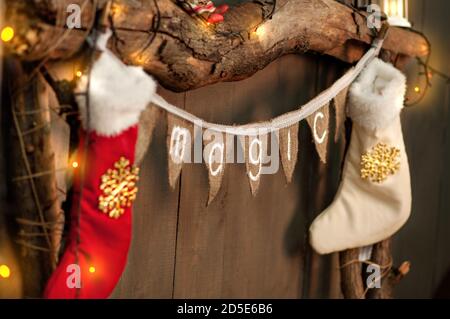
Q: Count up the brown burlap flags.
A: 7